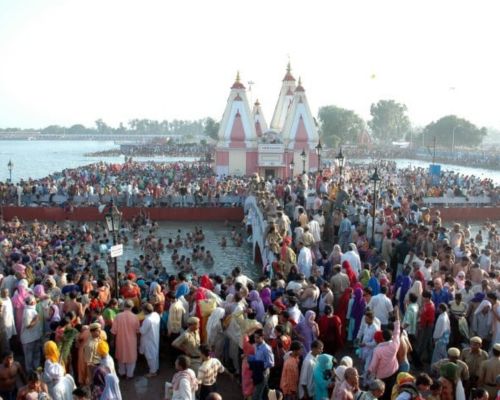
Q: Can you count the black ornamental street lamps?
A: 7